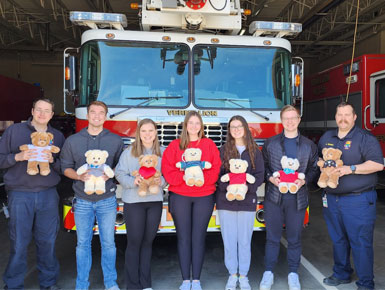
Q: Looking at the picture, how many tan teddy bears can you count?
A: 3